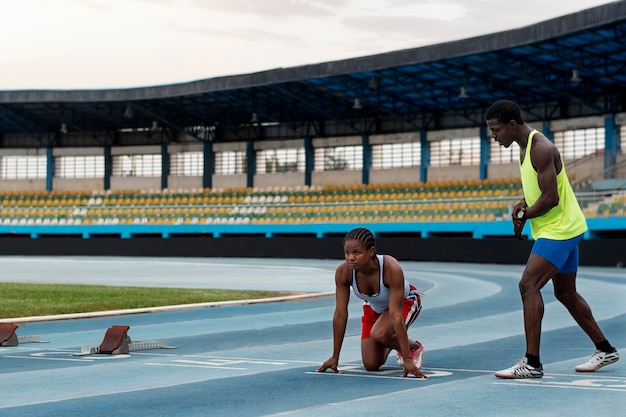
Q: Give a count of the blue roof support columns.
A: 11